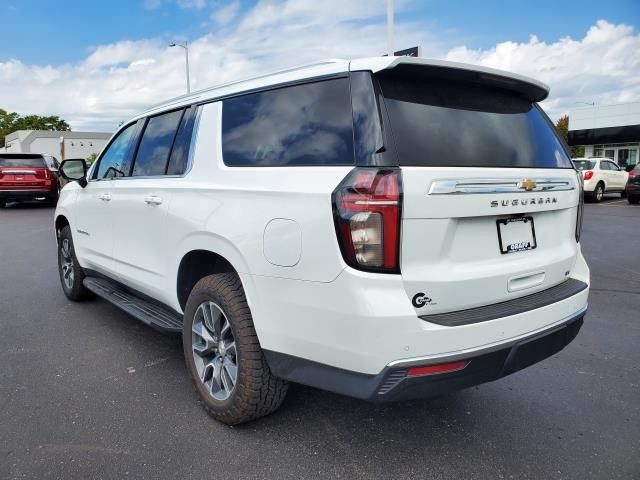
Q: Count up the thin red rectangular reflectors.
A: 1